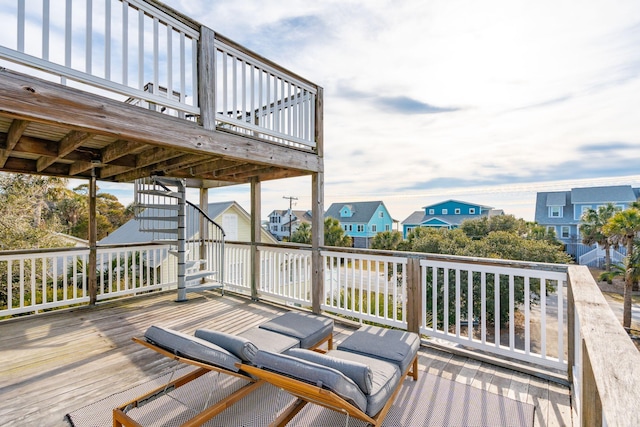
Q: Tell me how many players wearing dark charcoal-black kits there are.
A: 0